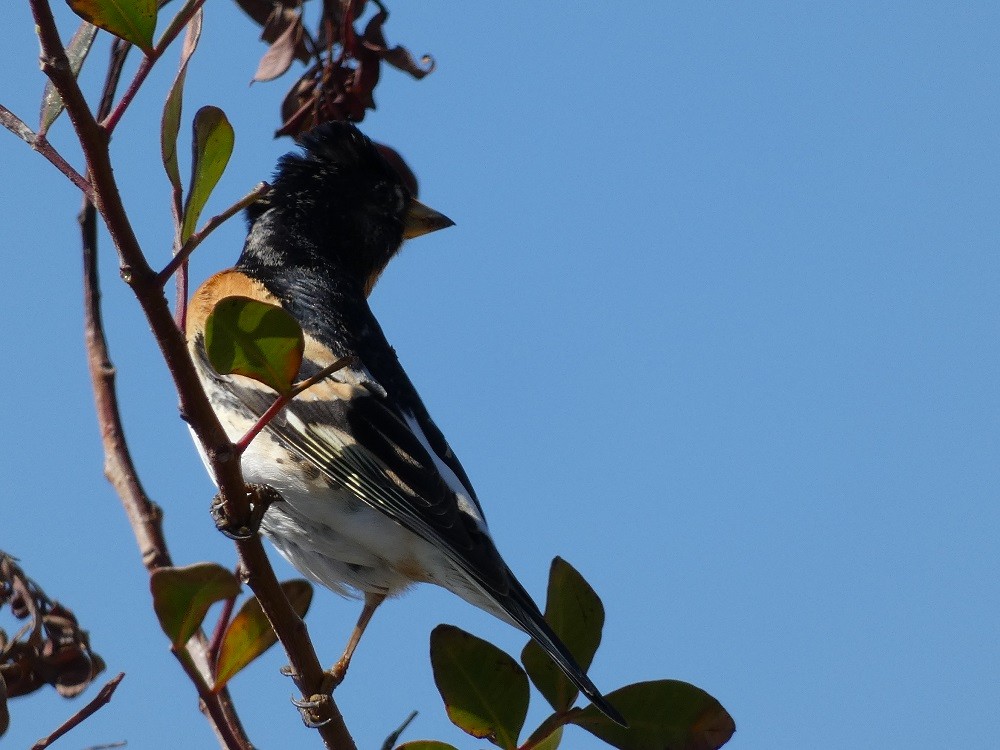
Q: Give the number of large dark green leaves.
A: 3